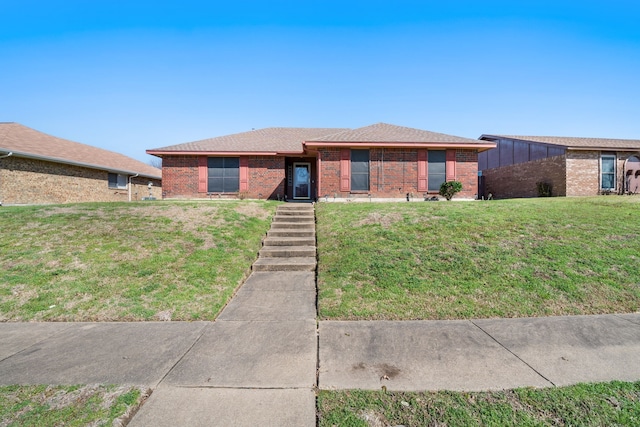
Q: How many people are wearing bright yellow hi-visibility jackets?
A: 0